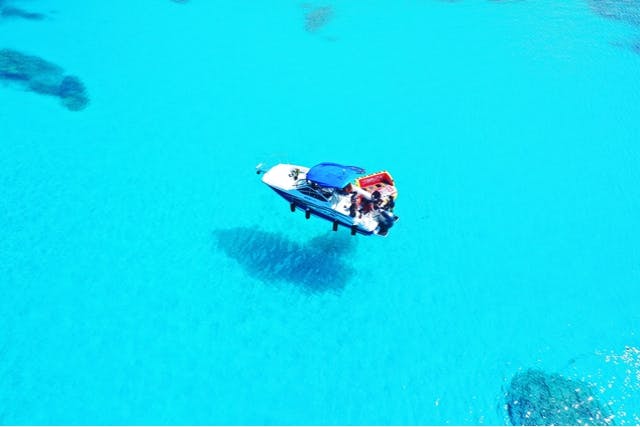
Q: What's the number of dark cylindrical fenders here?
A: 4